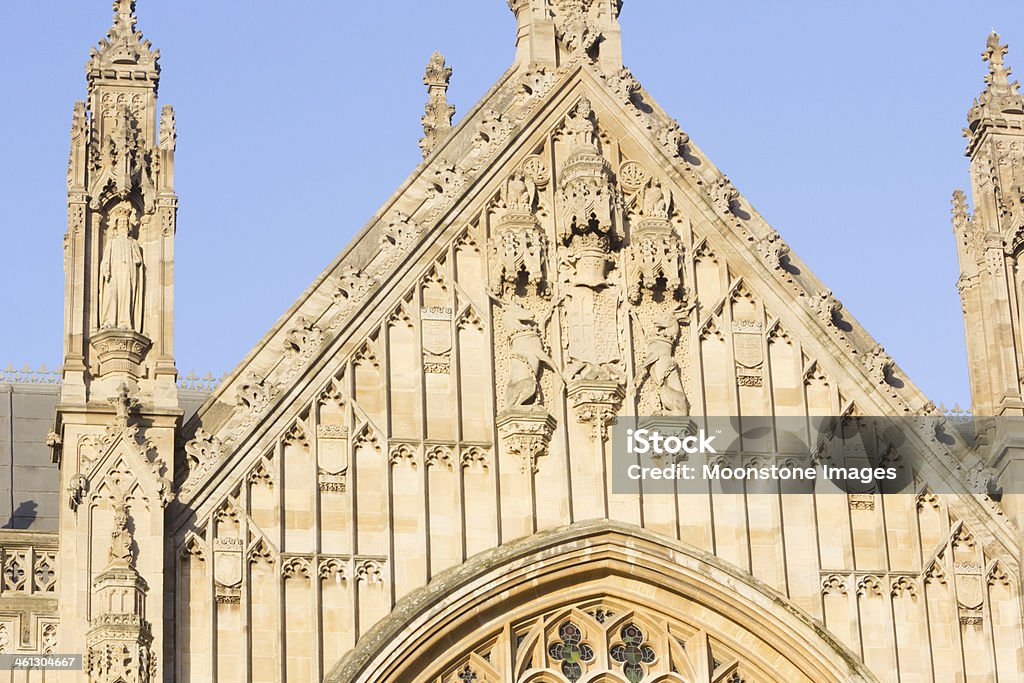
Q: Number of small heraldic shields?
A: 6